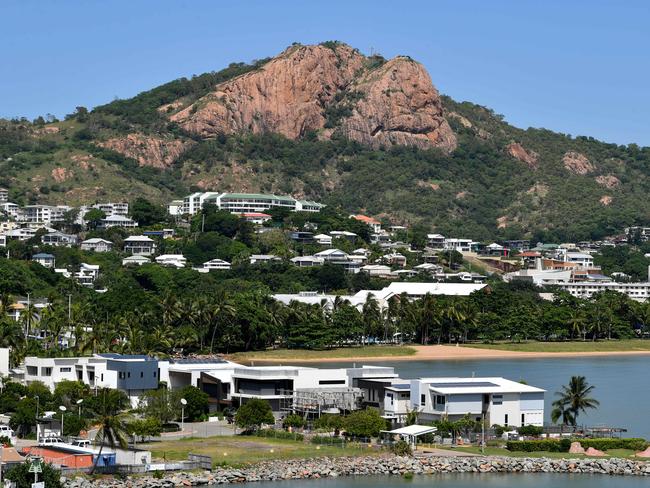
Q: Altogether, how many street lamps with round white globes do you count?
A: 3